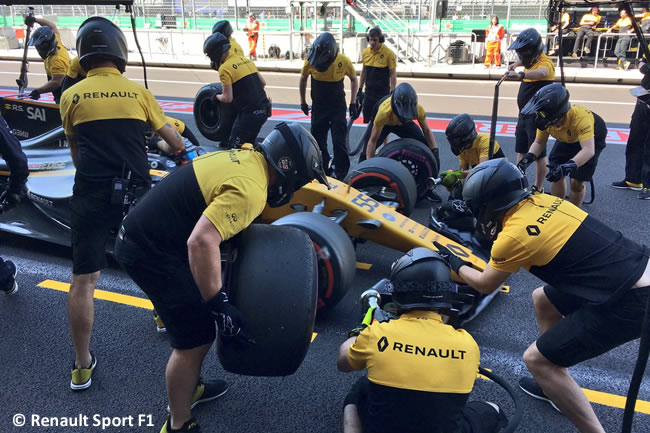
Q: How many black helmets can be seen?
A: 12